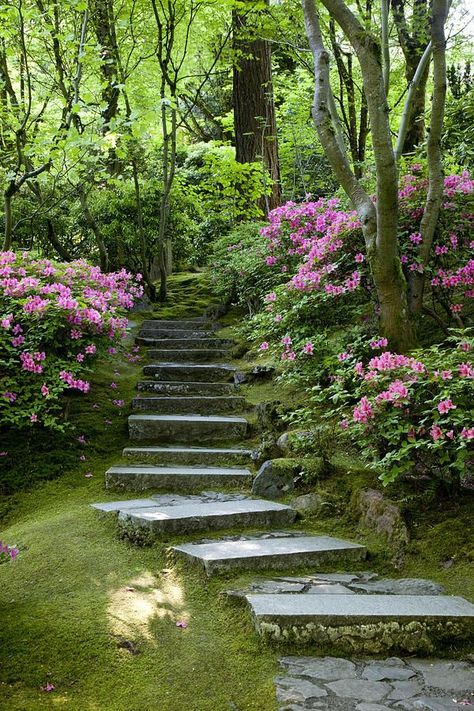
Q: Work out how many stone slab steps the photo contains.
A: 13